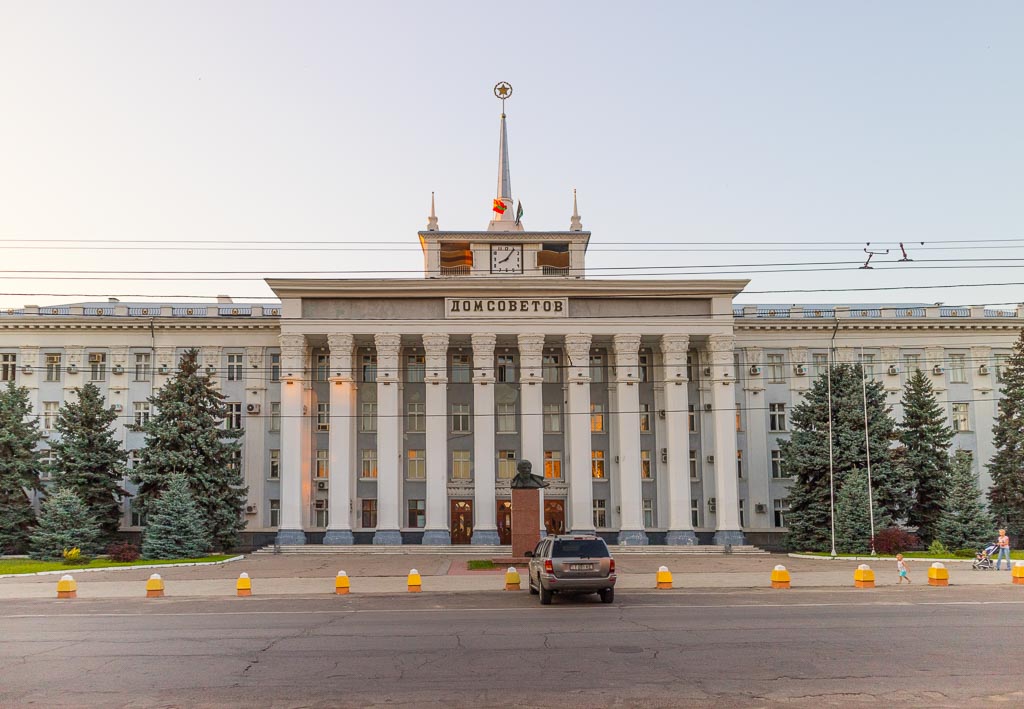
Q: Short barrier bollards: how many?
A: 11